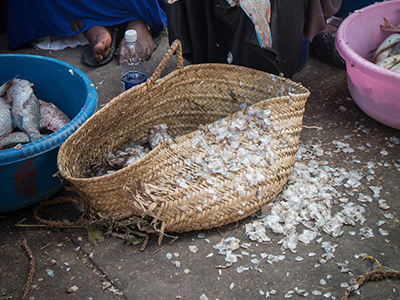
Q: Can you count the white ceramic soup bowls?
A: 0